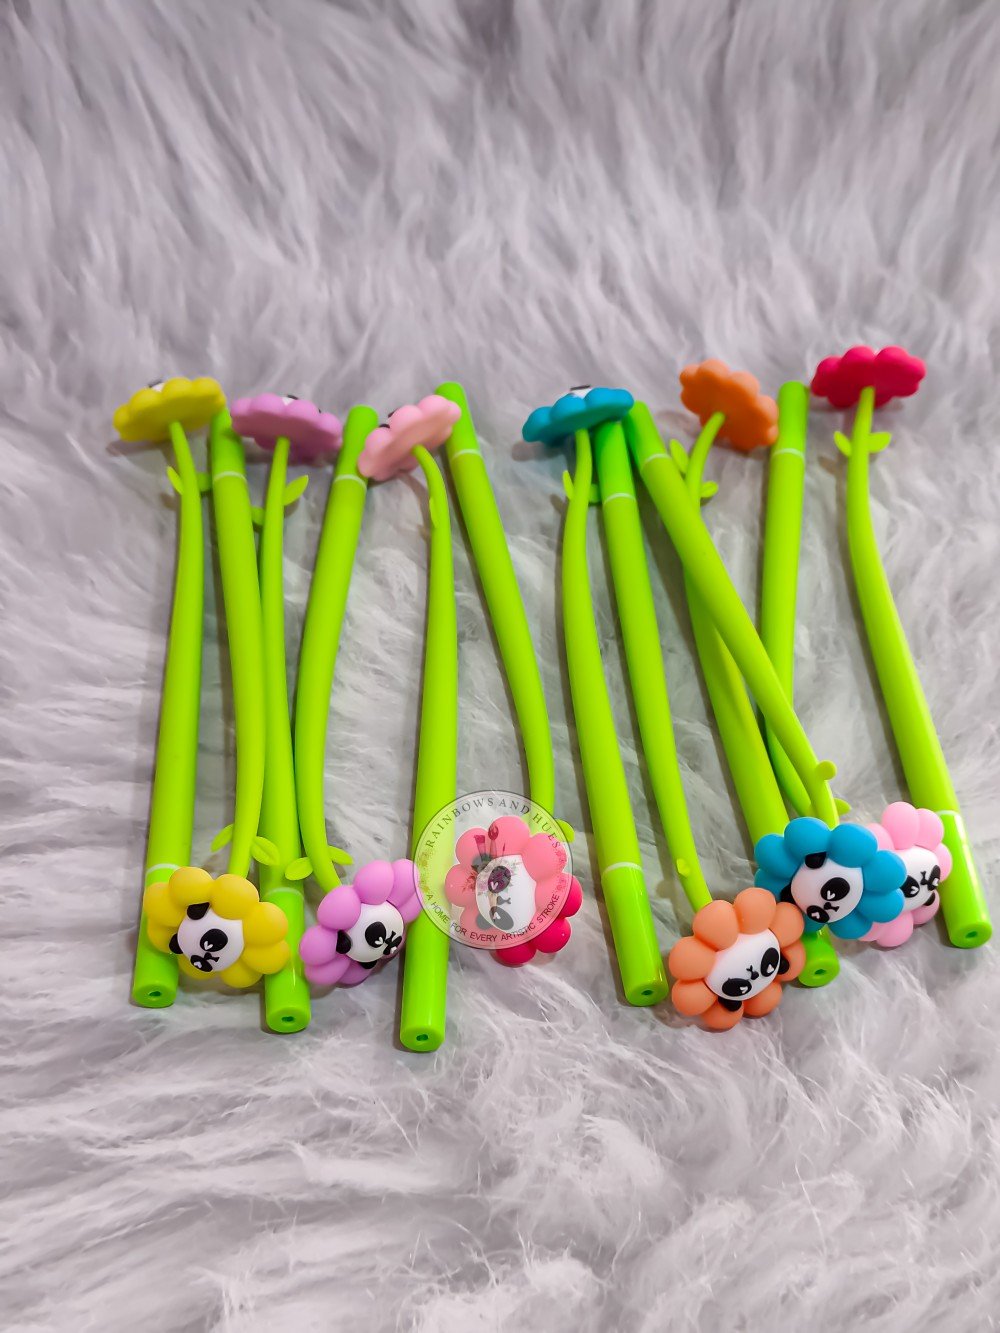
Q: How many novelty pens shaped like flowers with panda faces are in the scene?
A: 12